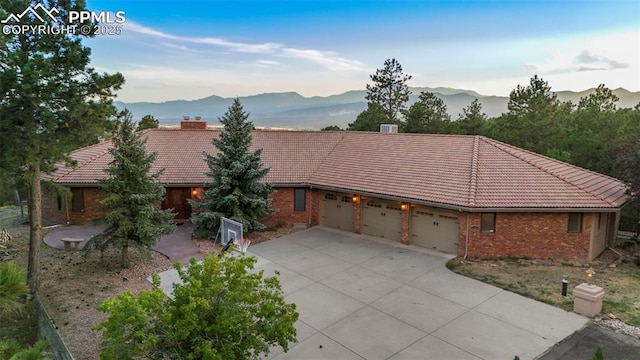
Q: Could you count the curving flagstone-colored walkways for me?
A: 1